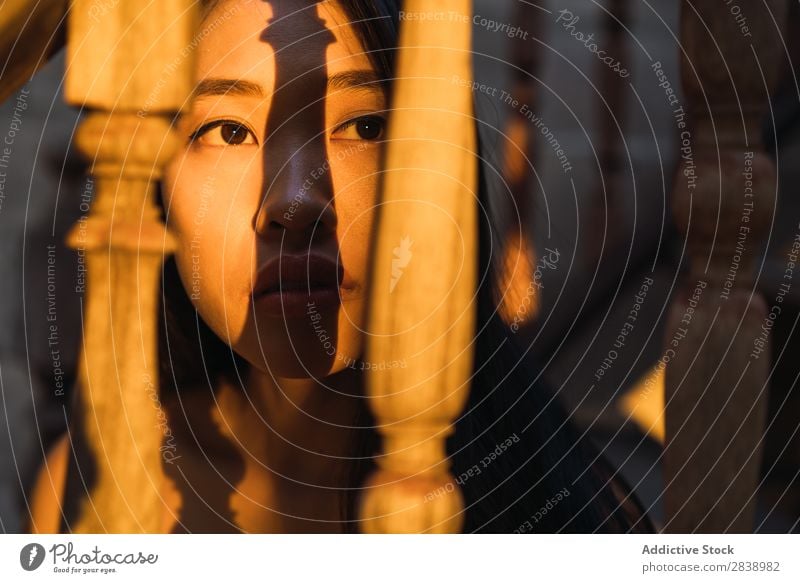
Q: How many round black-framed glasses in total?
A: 0